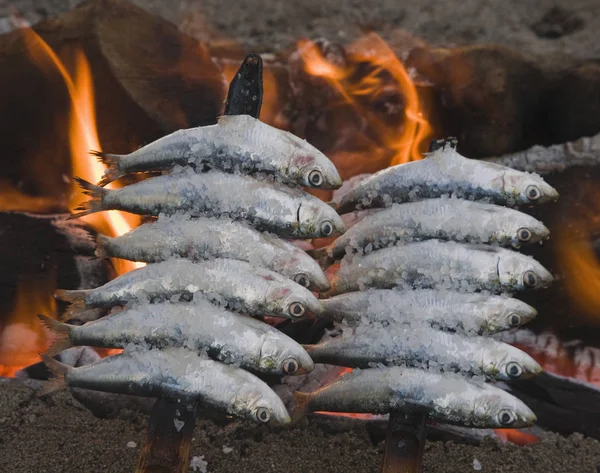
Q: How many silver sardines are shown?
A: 12